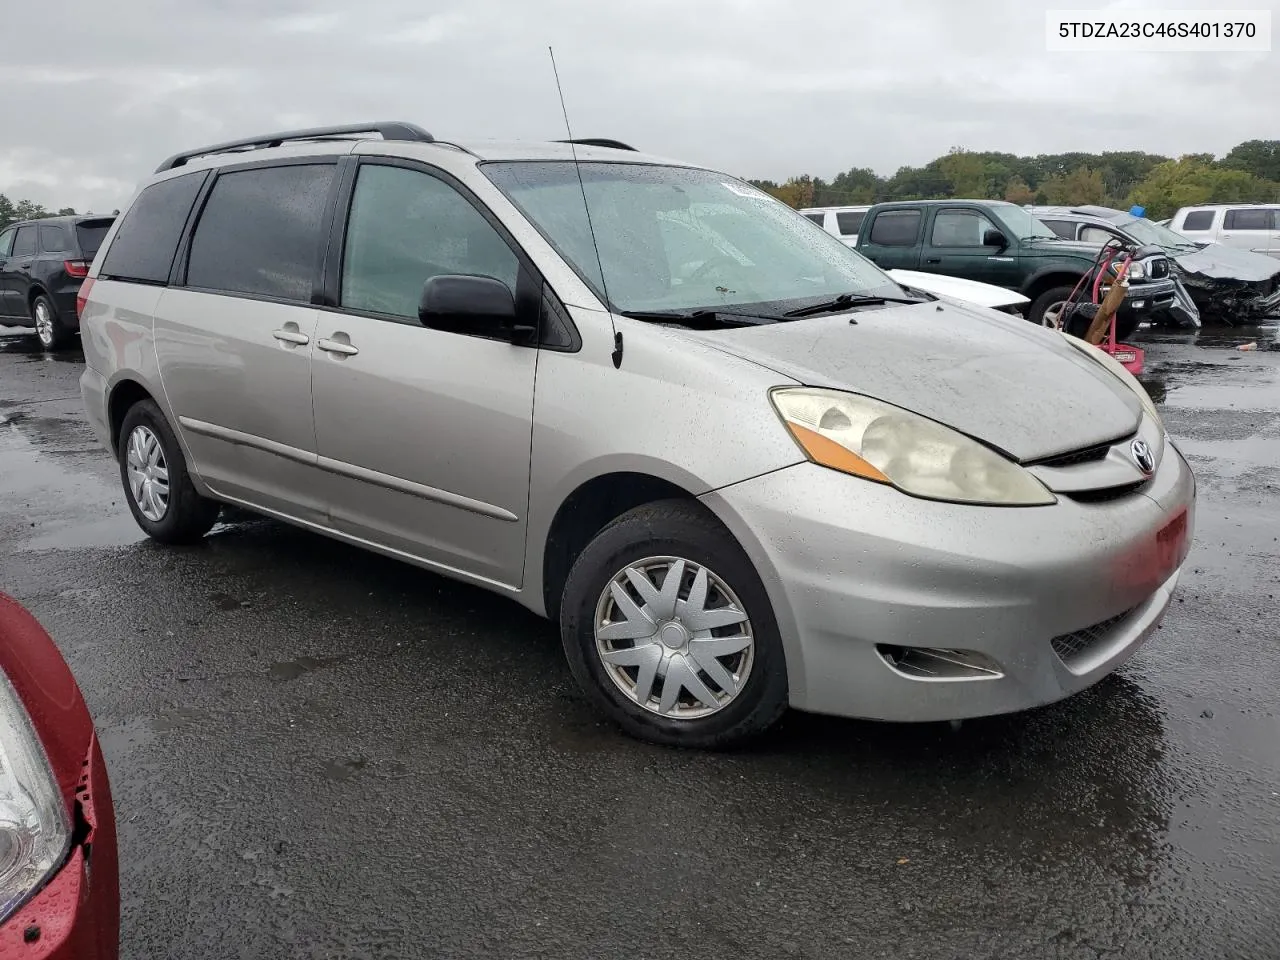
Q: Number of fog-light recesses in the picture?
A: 1